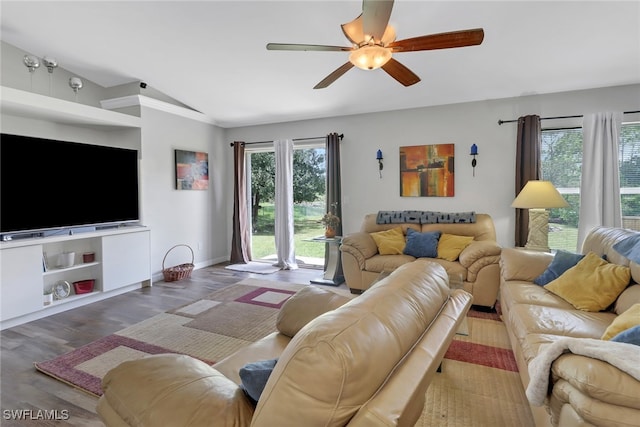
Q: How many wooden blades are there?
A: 5